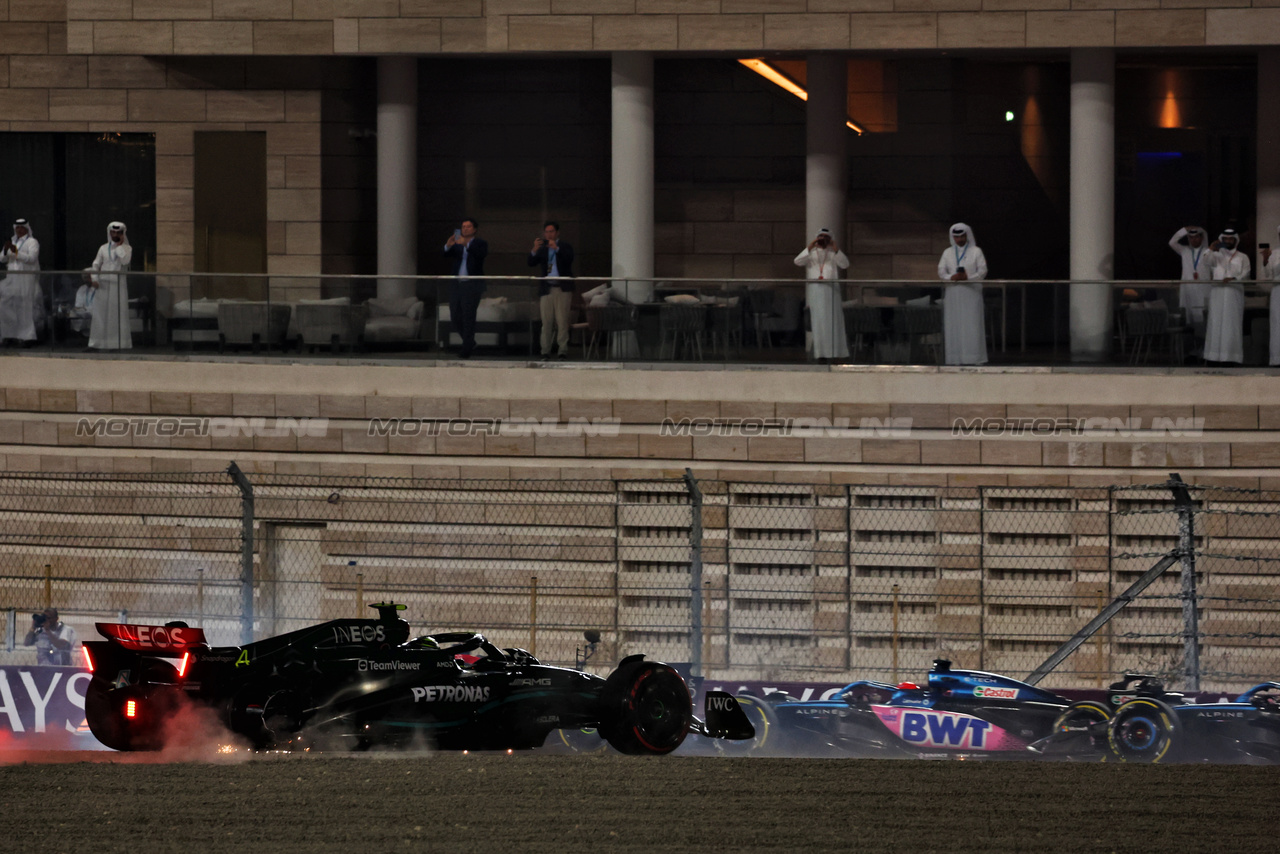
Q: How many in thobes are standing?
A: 7